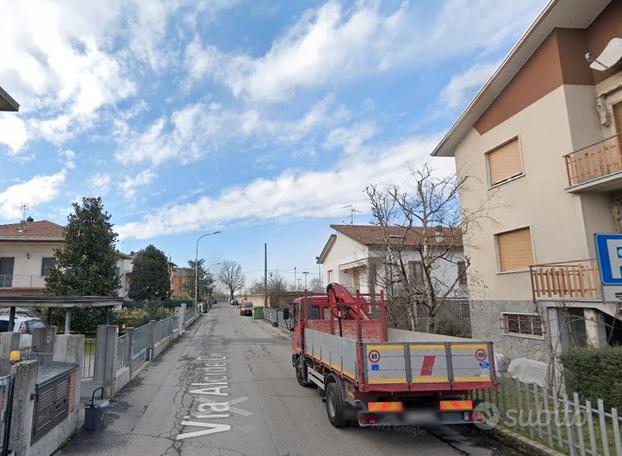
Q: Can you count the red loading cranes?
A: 1